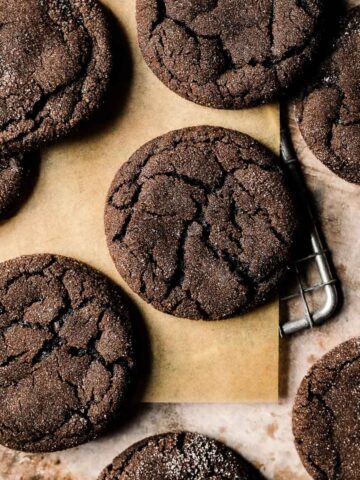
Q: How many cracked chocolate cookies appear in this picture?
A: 8